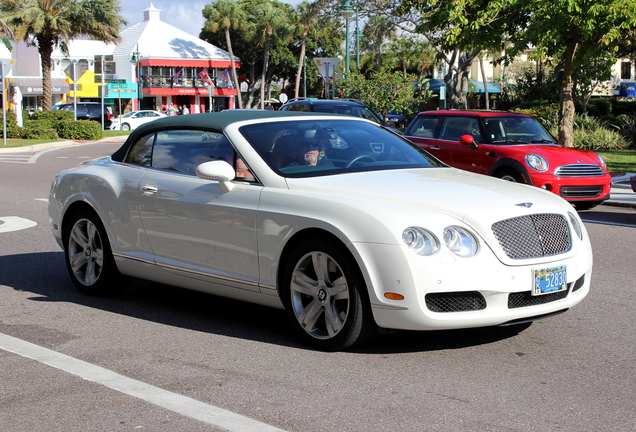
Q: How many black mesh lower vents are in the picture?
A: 3